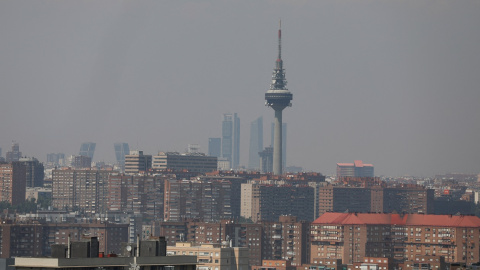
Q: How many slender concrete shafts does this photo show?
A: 1